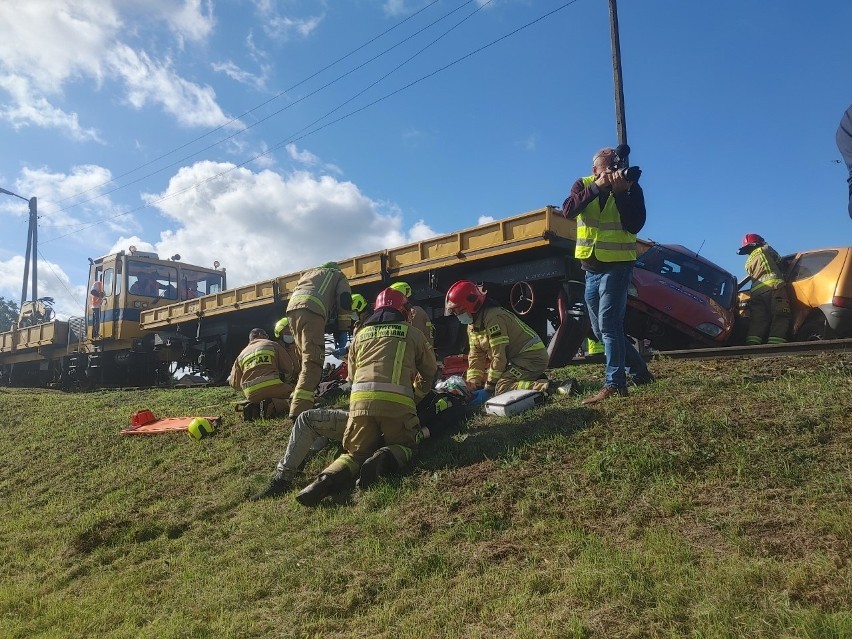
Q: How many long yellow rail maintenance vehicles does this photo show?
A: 1